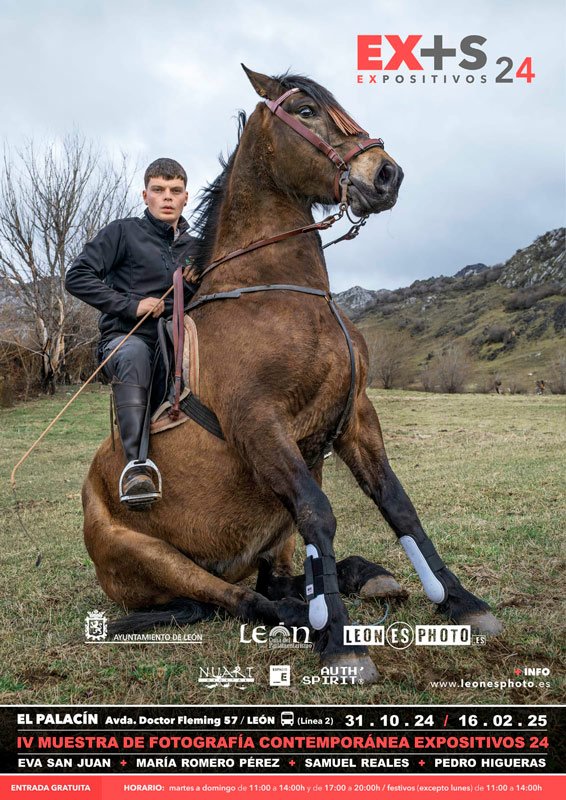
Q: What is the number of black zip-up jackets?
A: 1